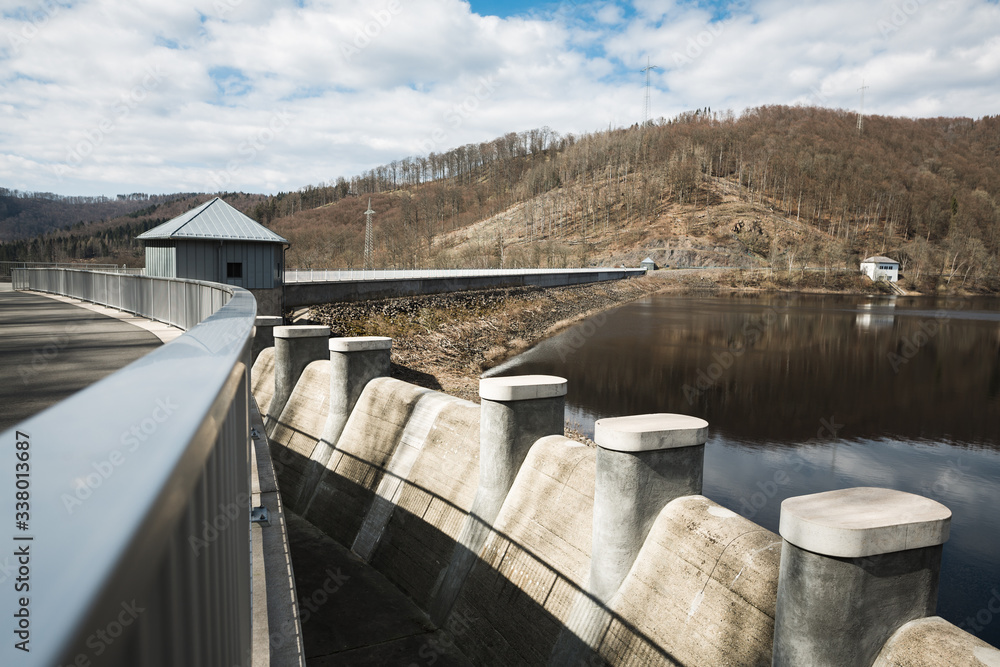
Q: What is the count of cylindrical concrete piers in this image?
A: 6